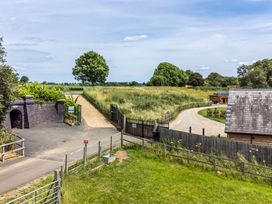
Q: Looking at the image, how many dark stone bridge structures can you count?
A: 1